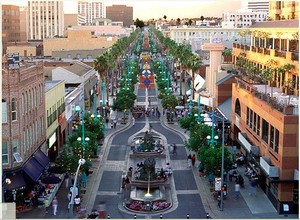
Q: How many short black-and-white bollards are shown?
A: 5